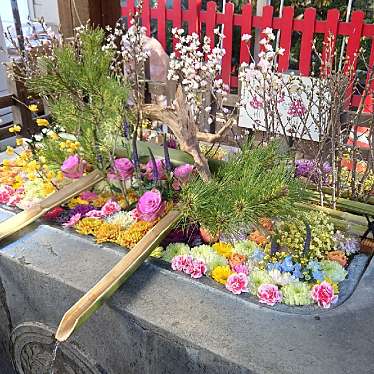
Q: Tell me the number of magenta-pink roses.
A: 5